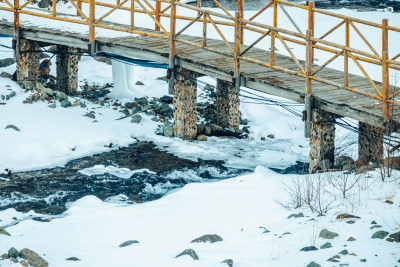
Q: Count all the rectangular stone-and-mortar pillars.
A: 6